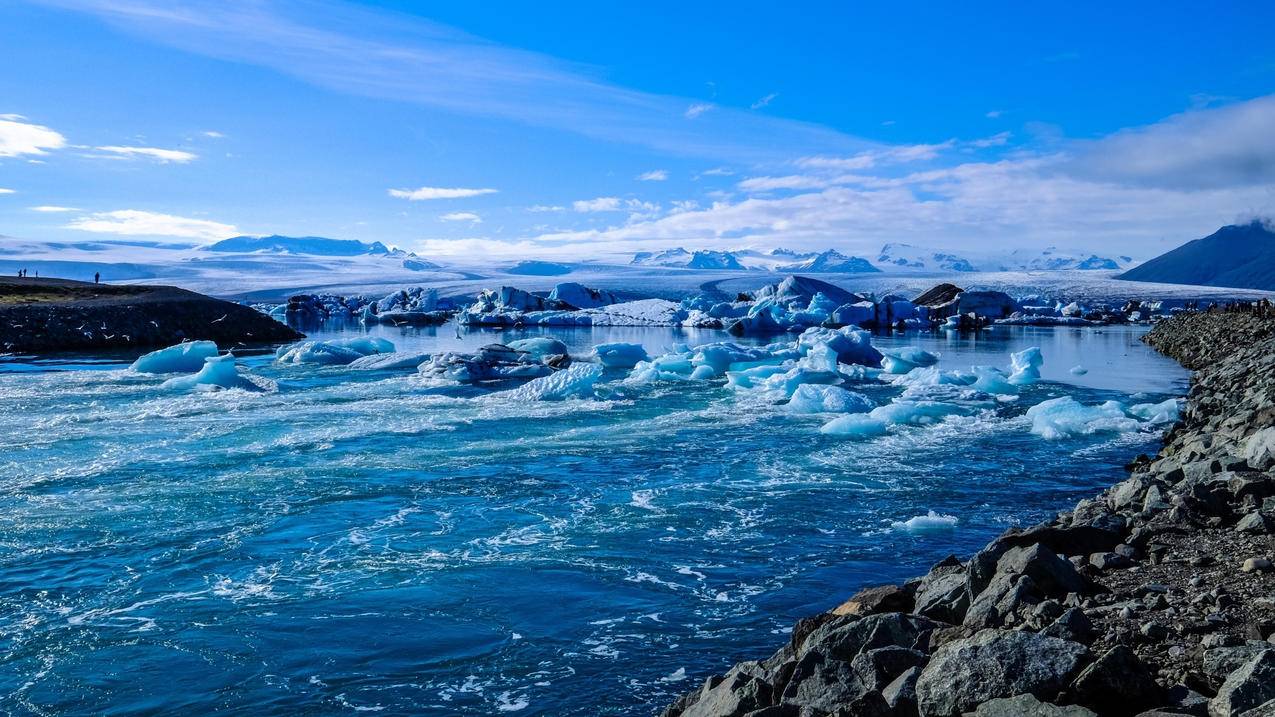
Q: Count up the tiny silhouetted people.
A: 4